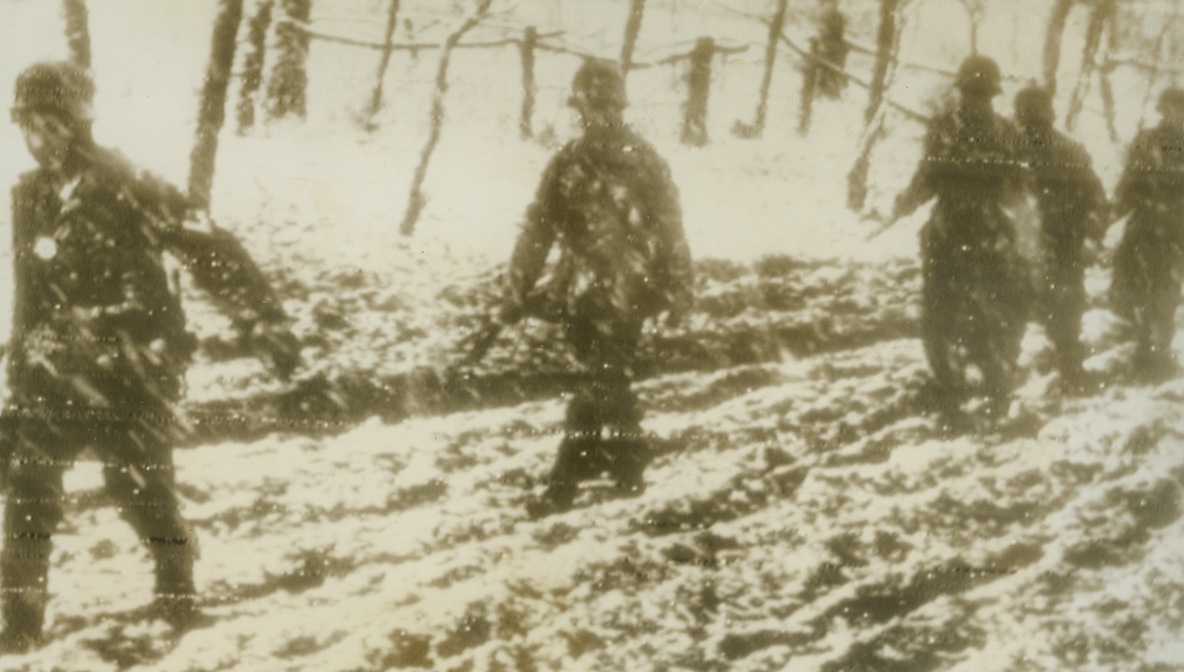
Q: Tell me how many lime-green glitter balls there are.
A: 0